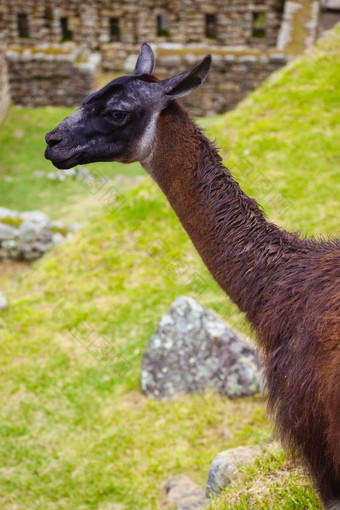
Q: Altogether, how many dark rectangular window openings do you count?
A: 6